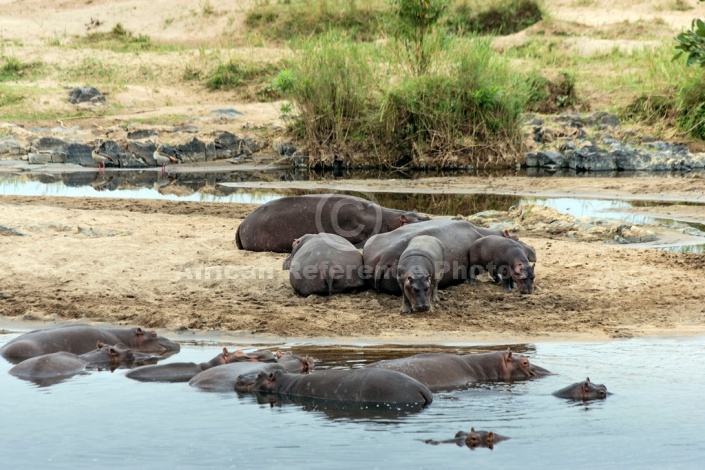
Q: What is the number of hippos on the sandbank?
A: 5